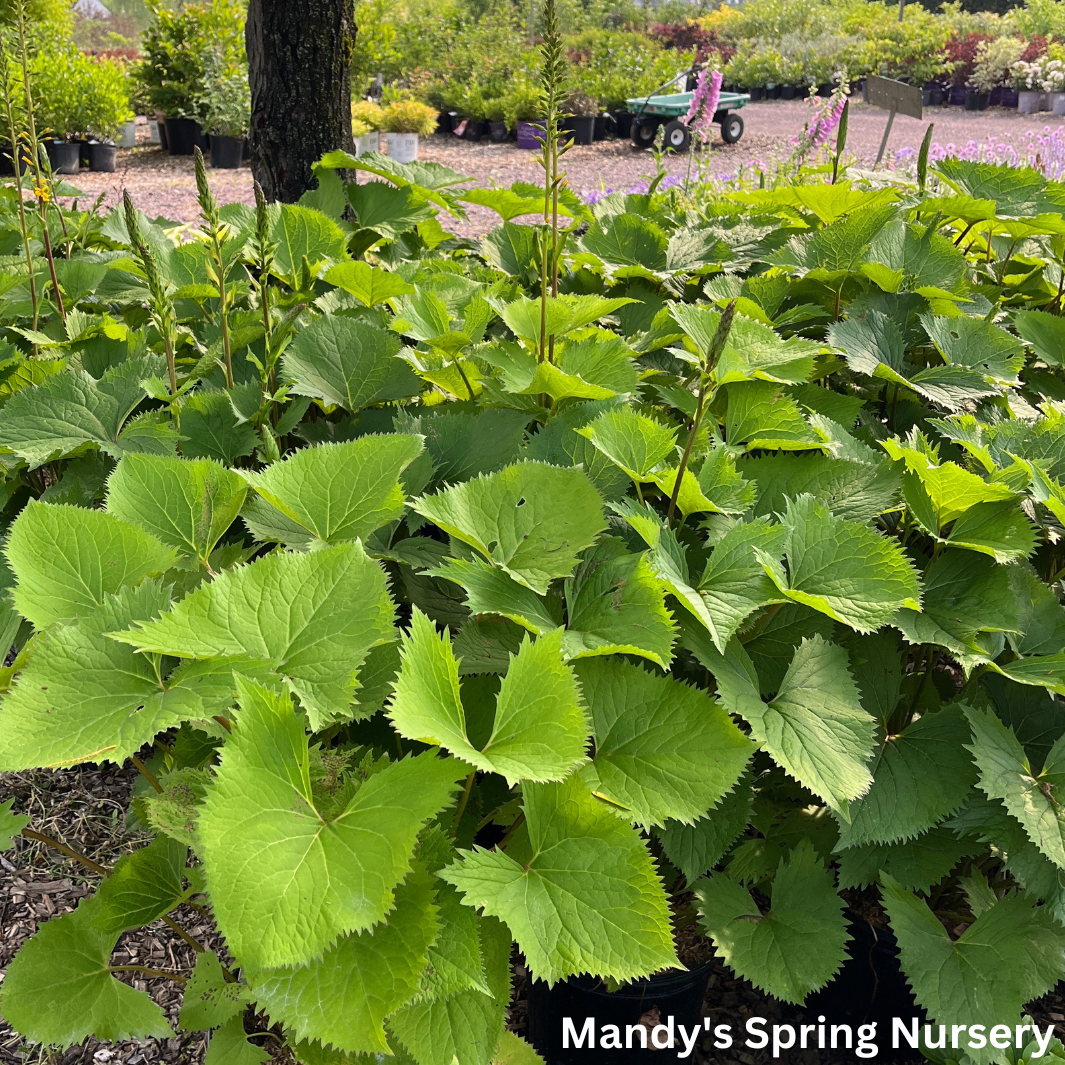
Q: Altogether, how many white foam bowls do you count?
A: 0